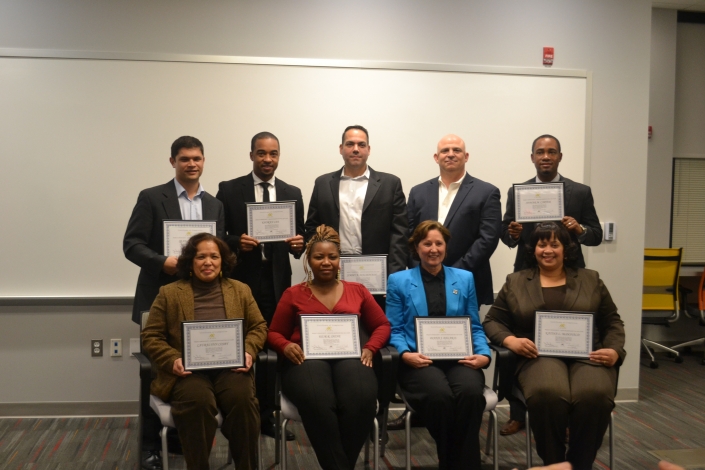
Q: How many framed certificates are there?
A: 8